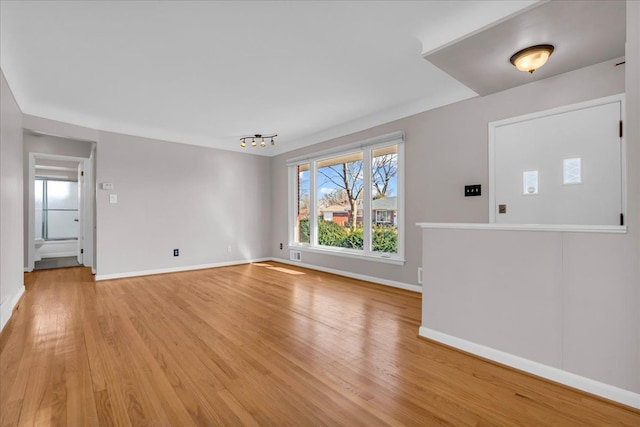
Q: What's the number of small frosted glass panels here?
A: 2